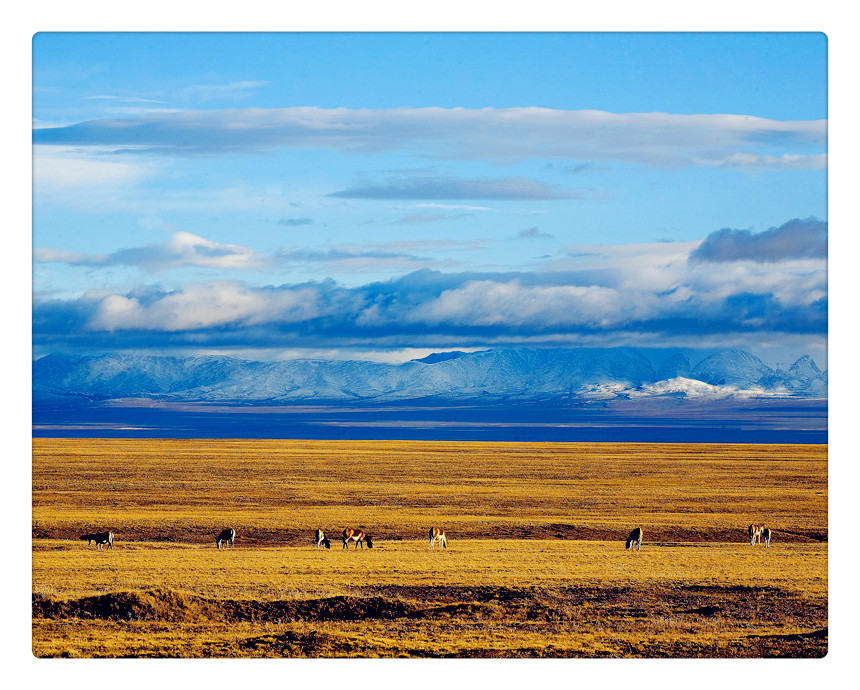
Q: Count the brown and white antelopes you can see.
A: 3